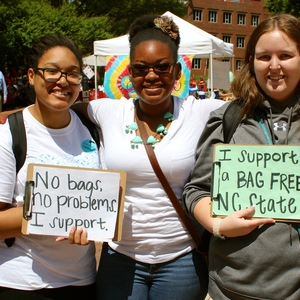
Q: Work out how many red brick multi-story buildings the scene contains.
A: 1